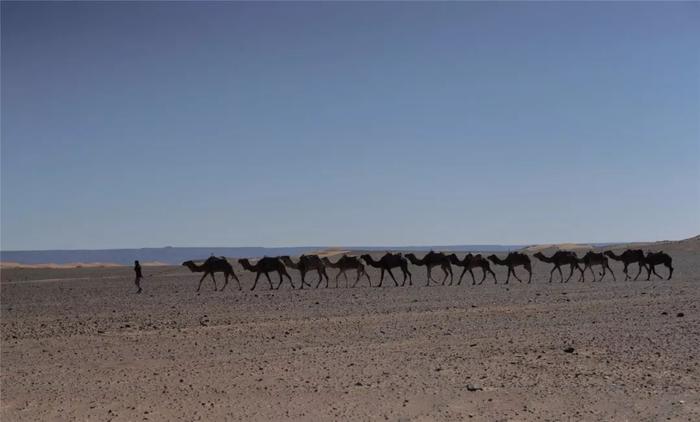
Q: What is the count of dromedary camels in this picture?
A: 12